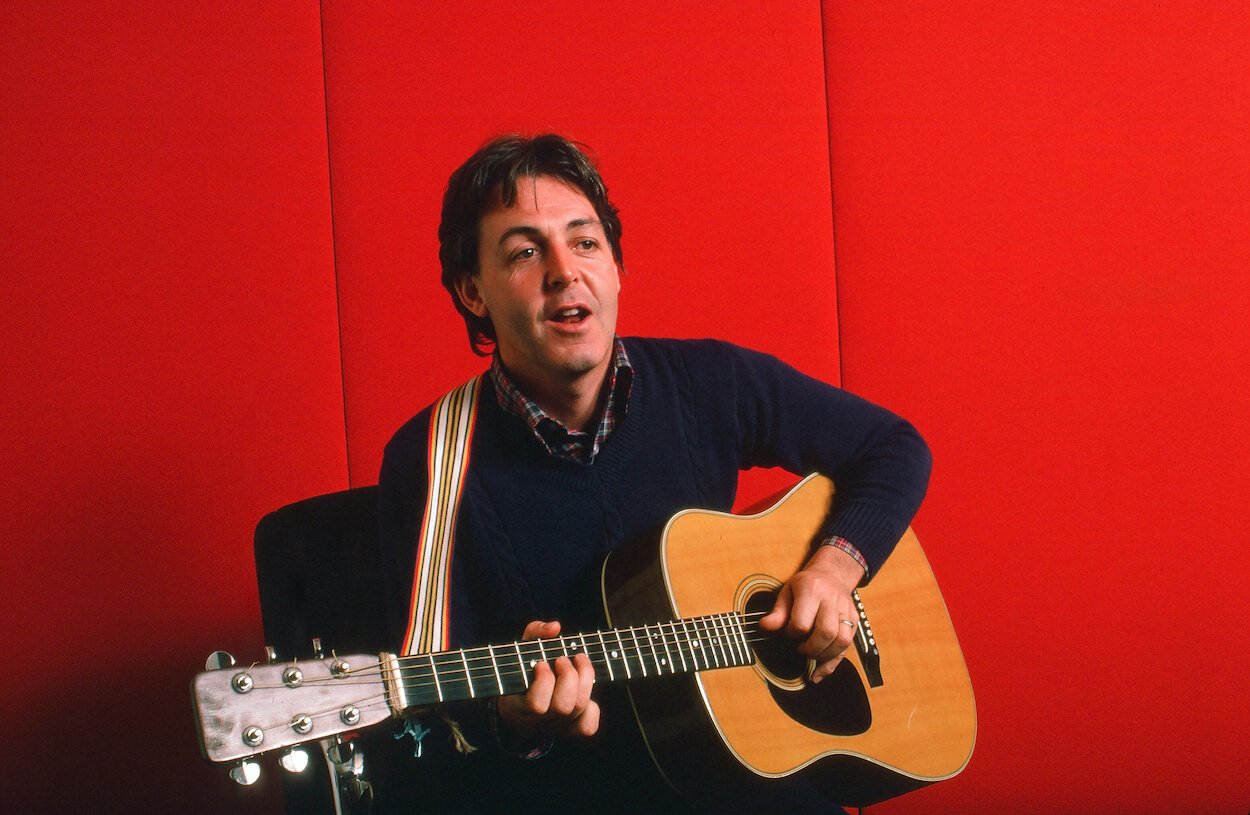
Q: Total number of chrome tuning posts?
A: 6